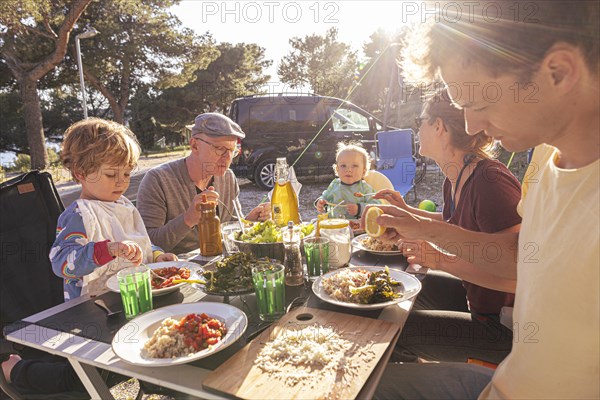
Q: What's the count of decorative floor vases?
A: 0